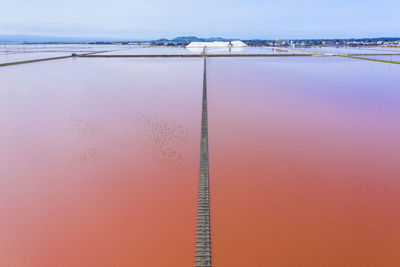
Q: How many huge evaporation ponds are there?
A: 2